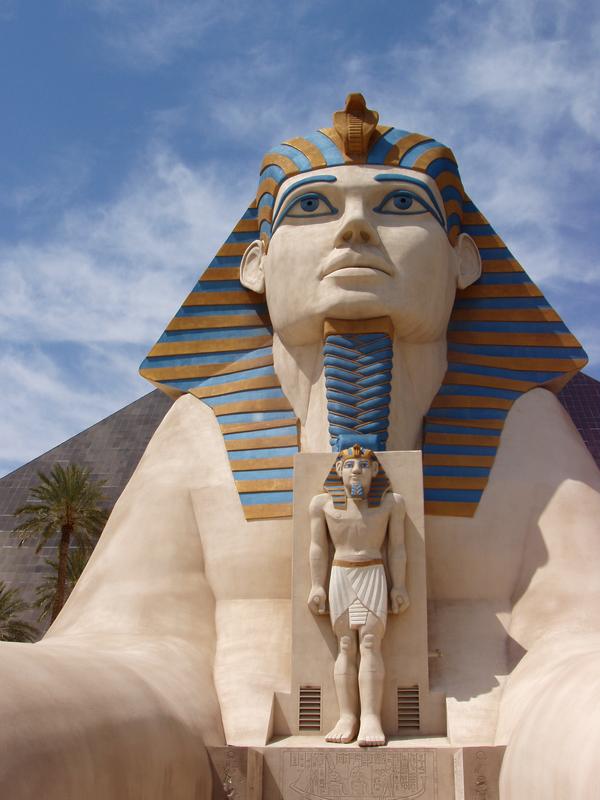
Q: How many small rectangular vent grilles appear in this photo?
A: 2